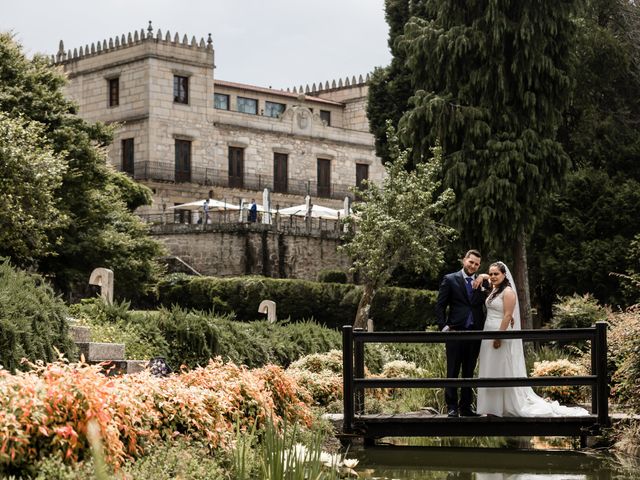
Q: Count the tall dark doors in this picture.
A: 6